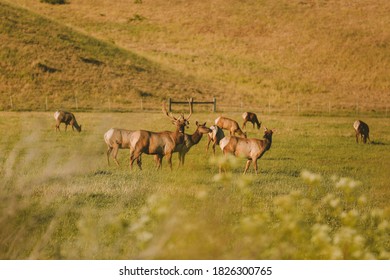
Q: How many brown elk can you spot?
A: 9